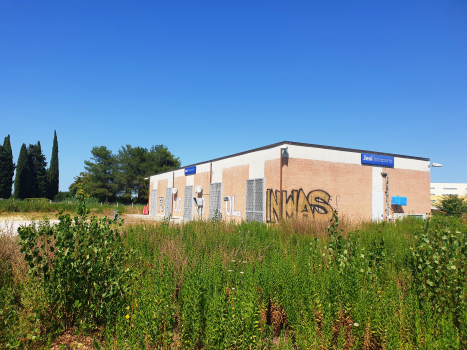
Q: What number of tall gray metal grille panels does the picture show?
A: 5